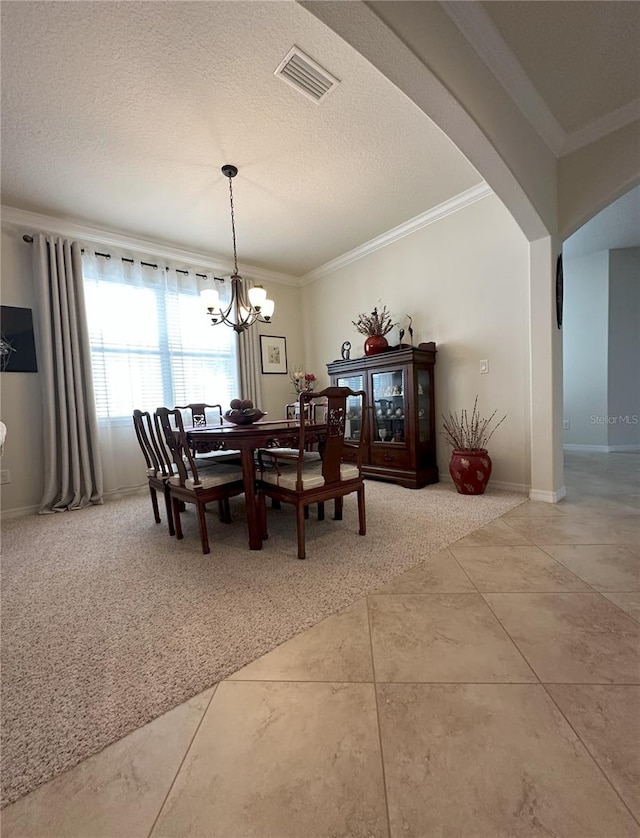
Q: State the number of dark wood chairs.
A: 6